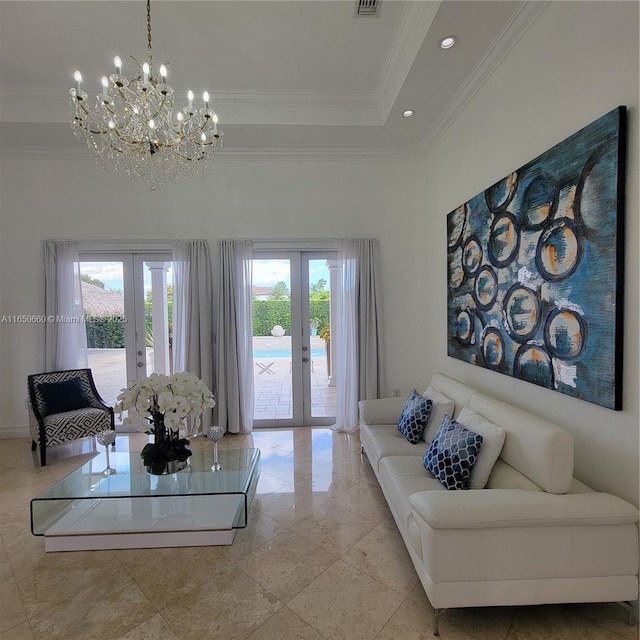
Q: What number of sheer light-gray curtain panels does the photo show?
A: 4